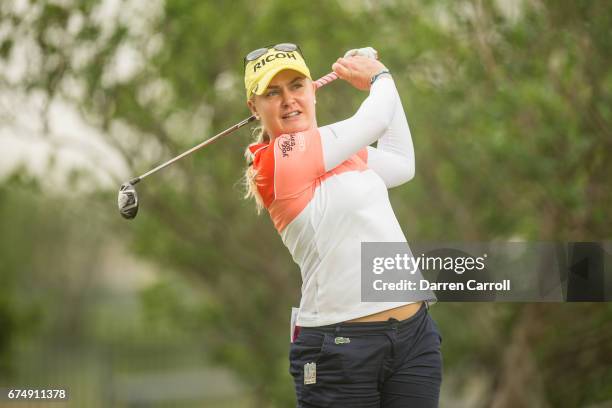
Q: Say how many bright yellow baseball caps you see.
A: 1